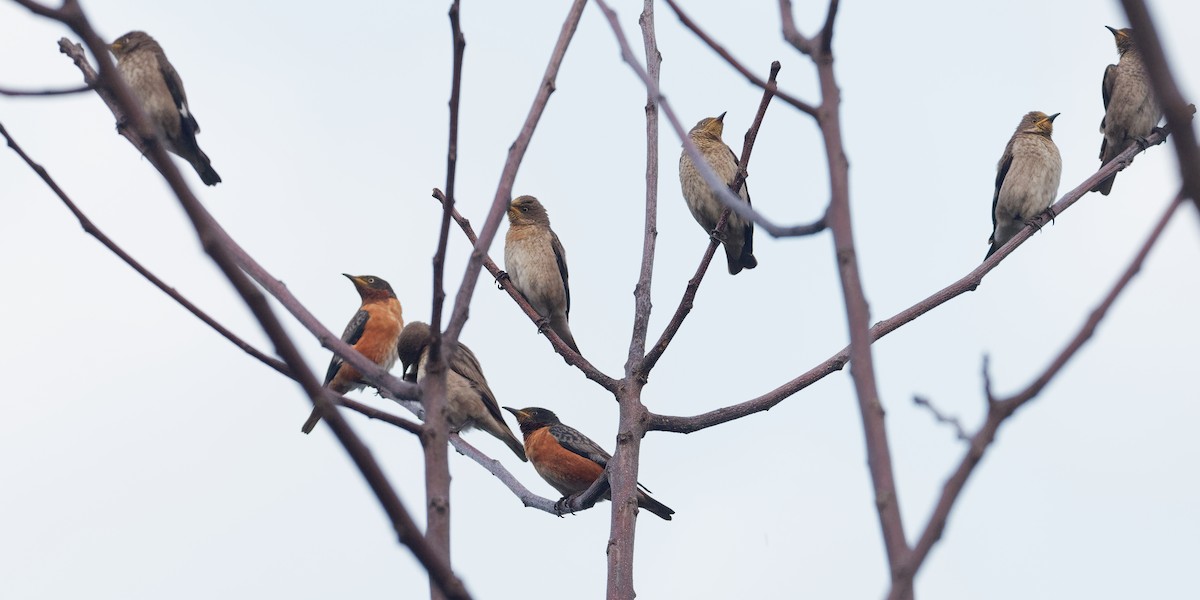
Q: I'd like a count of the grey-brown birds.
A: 6